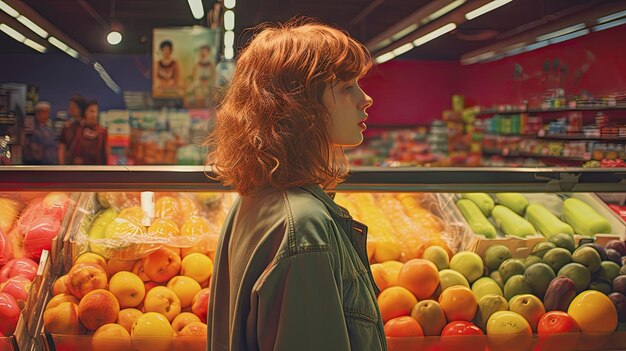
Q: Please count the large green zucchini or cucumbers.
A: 6